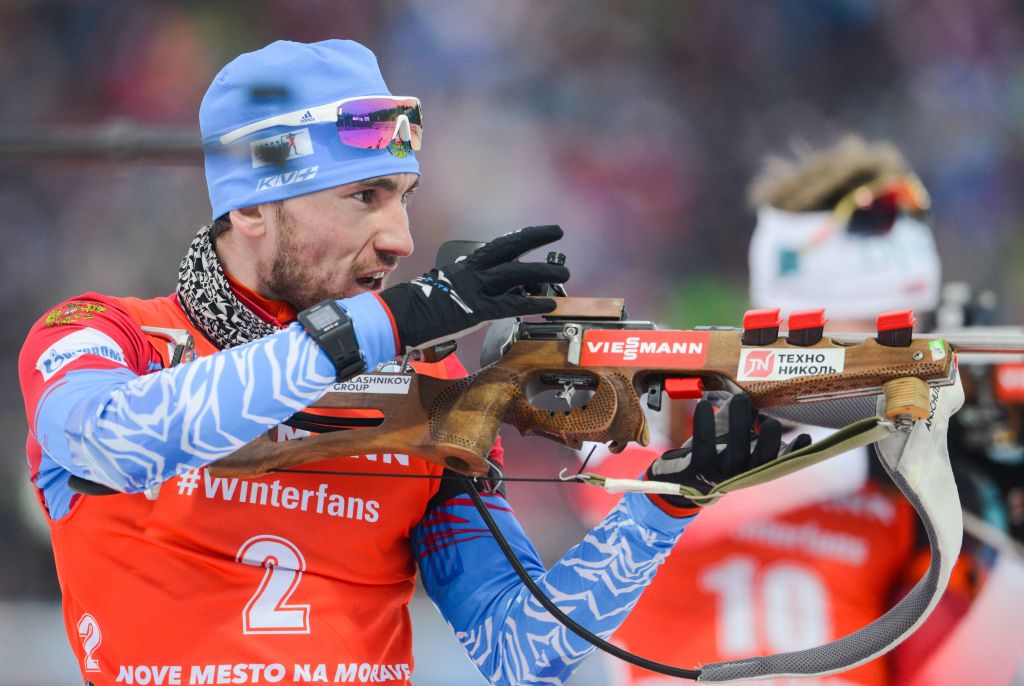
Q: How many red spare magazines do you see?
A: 3